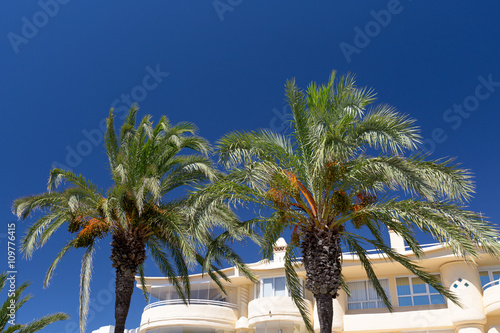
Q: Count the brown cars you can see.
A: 0